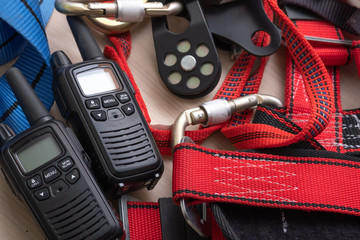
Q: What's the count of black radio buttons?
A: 10